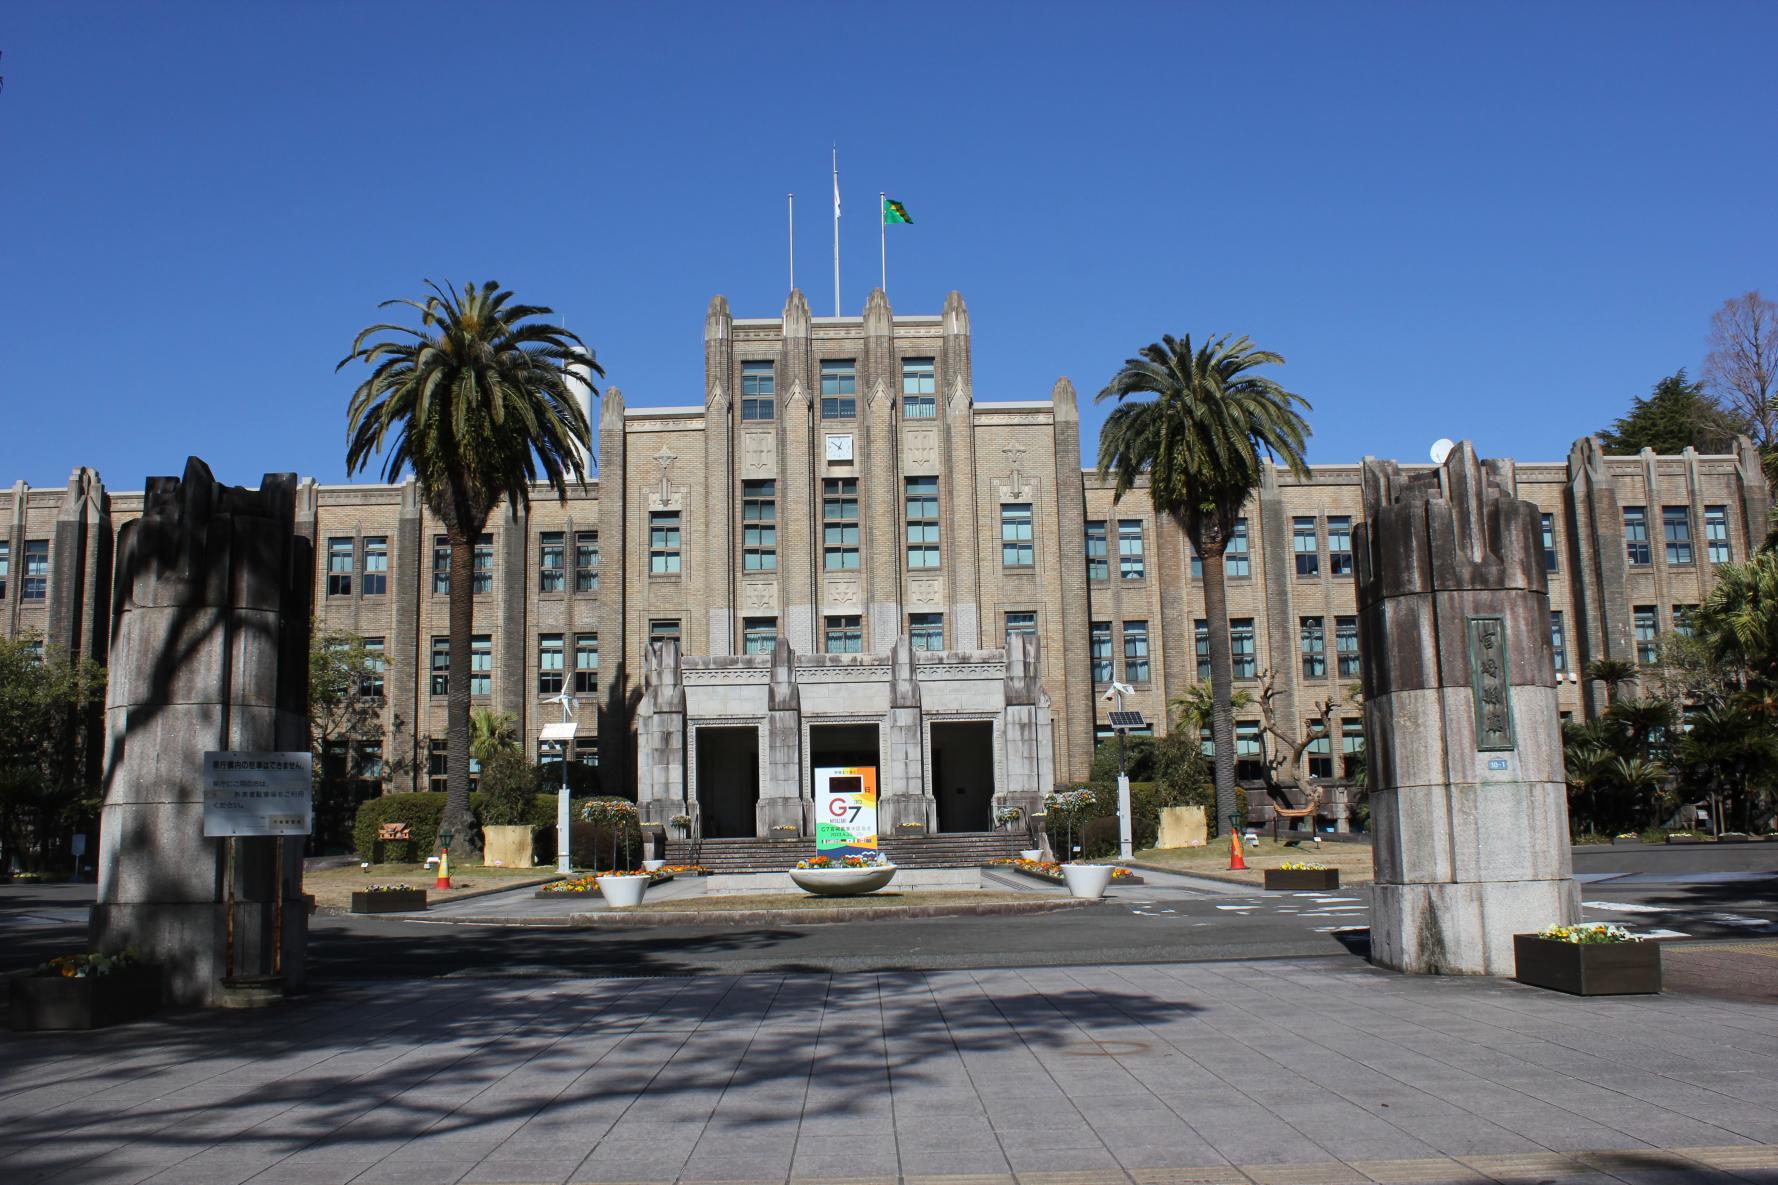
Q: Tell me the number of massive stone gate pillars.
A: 2